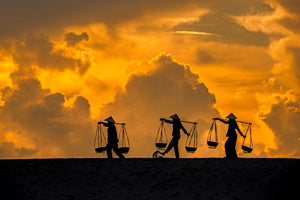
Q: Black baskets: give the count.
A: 6